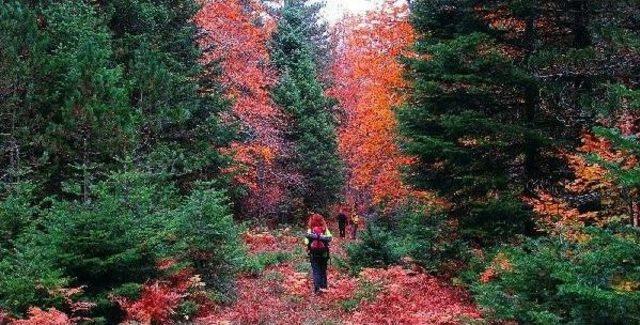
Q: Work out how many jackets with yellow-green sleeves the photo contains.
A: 1